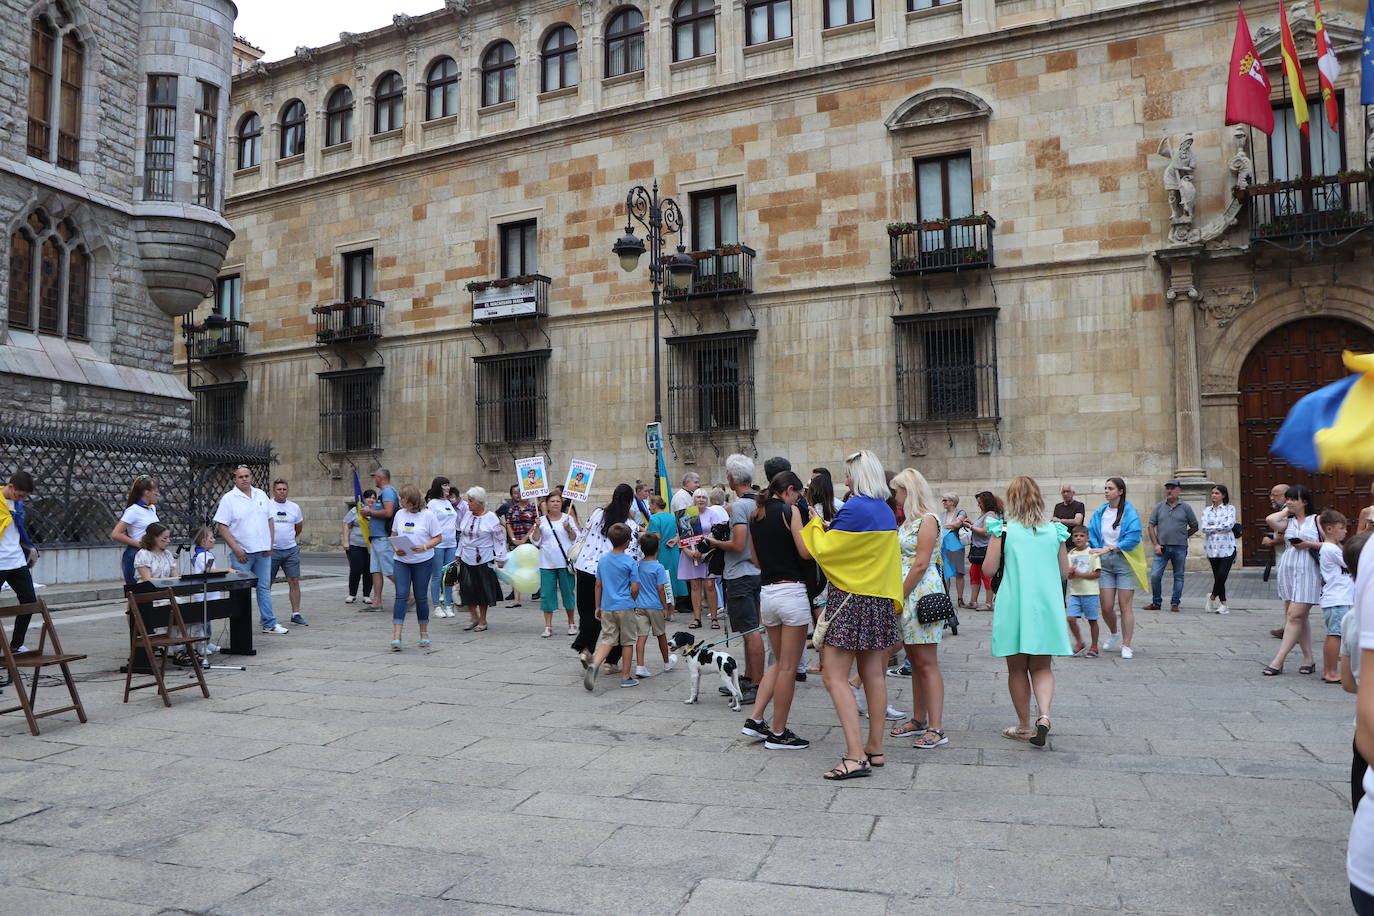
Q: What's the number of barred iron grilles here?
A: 5